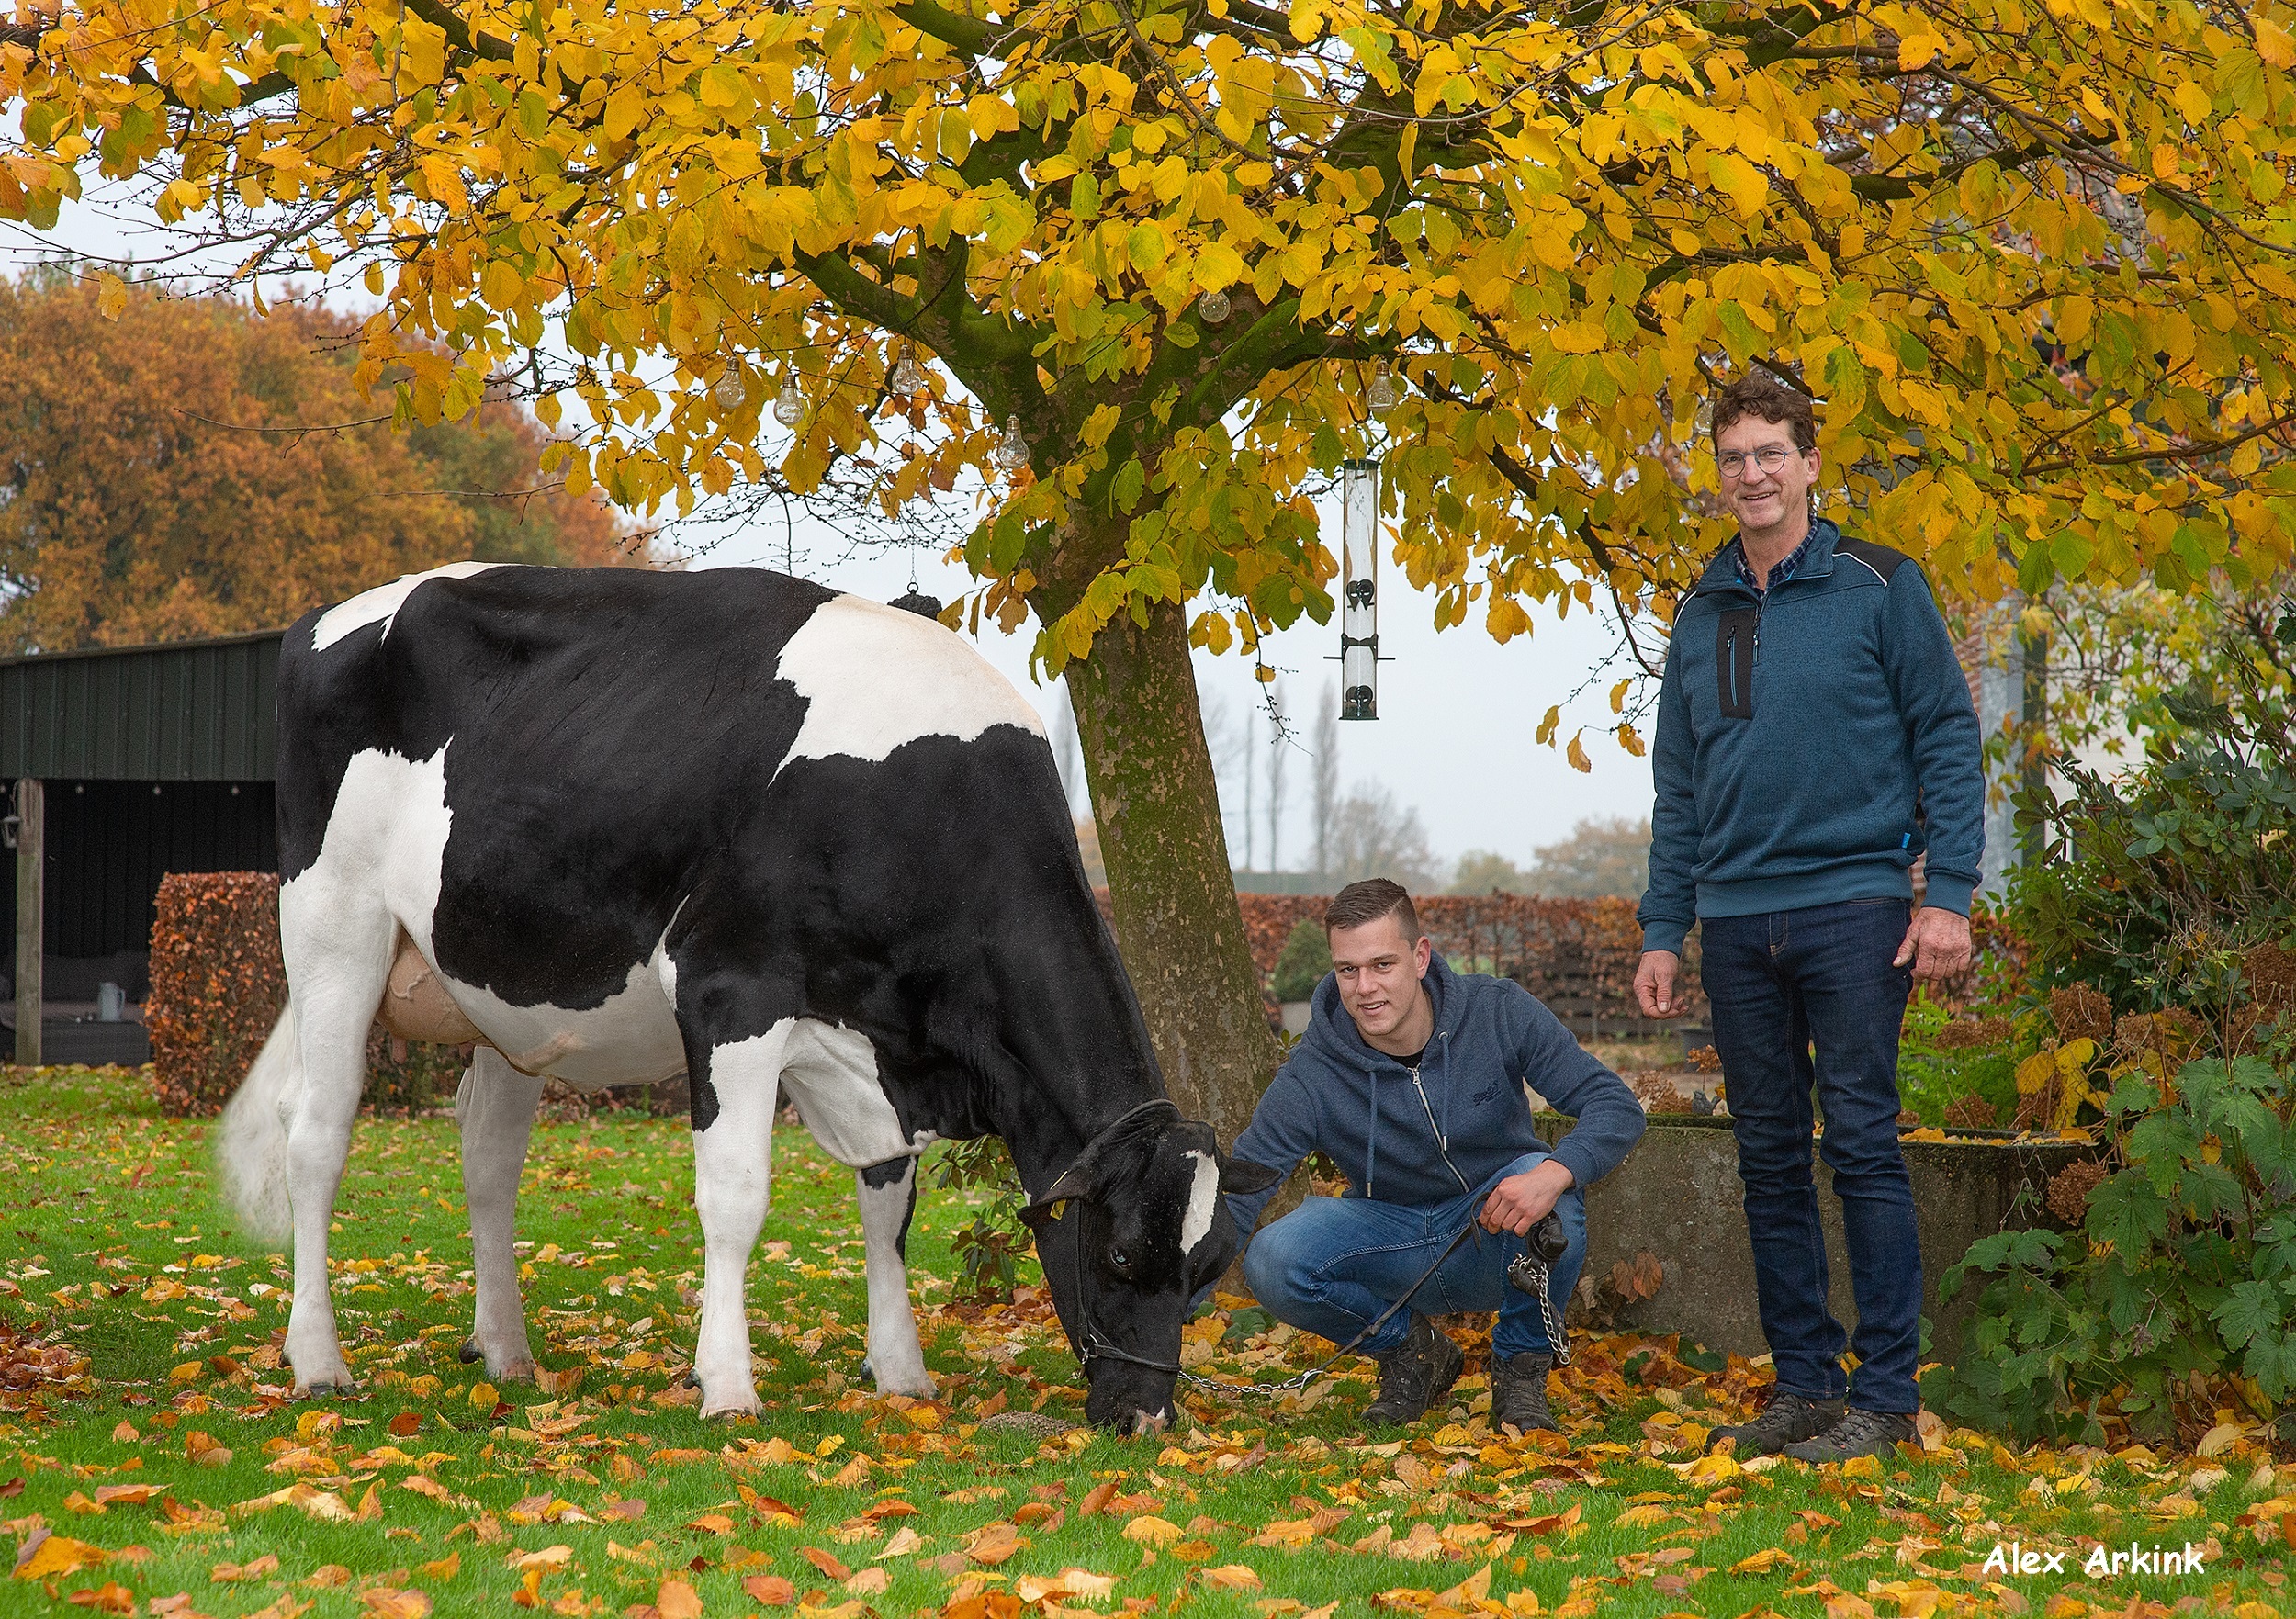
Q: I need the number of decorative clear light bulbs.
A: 7